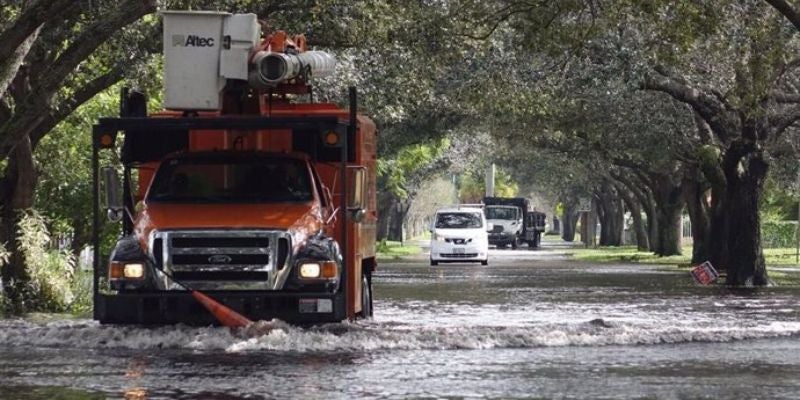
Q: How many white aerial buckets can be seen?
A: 1